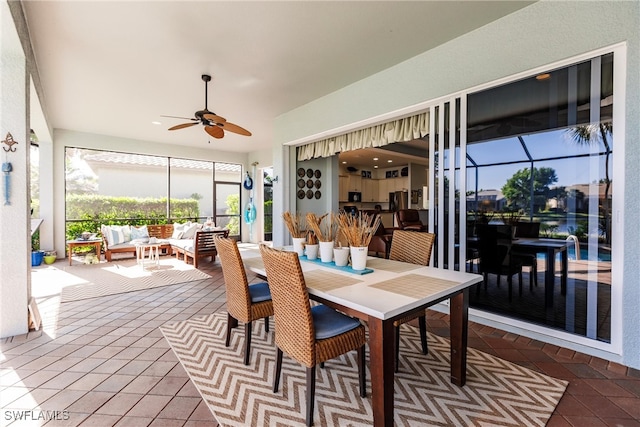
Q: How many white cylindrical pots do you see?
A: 5